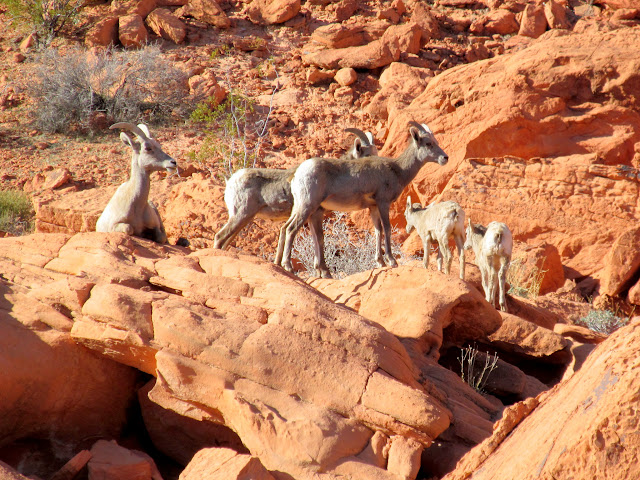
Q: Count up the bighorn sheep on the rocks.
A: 5